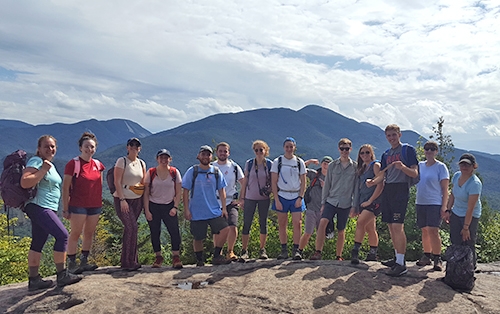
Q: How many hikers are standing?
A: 14